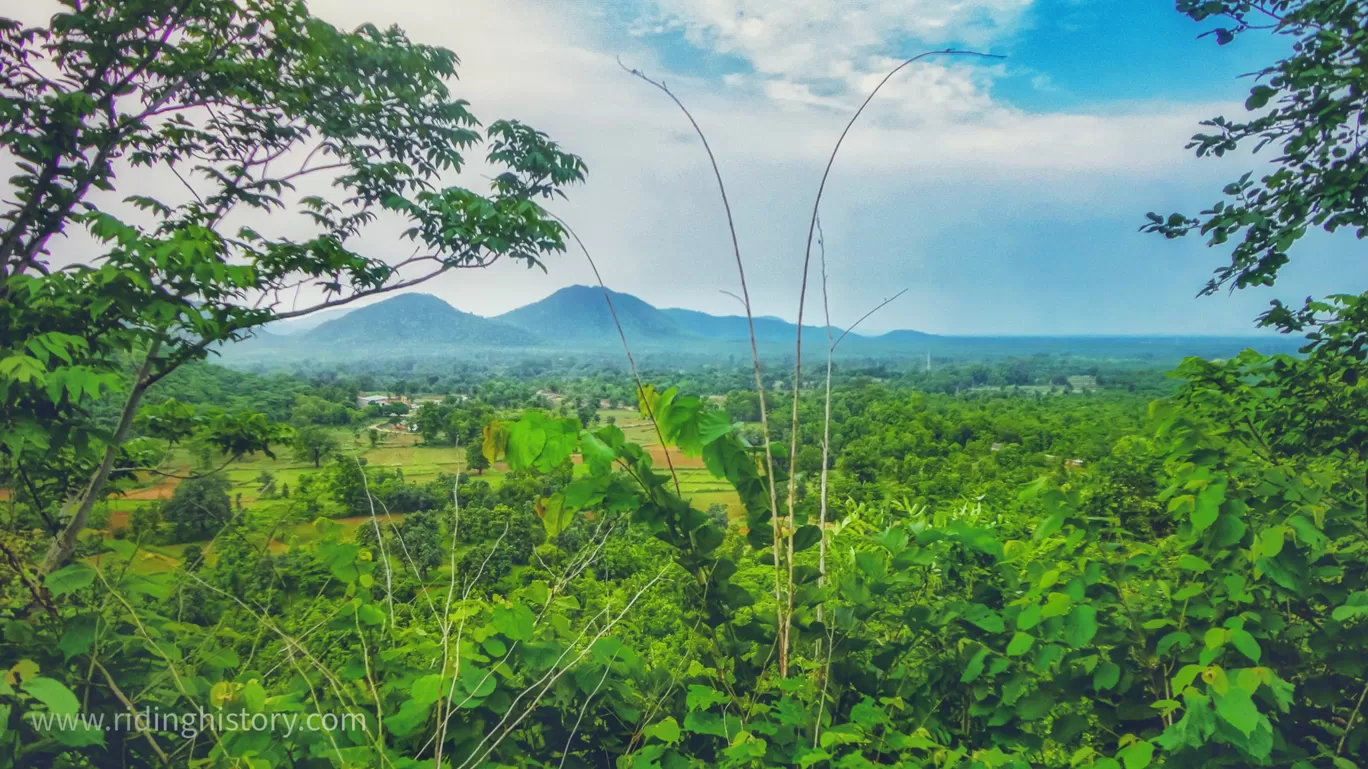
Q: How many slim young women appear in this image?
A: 0